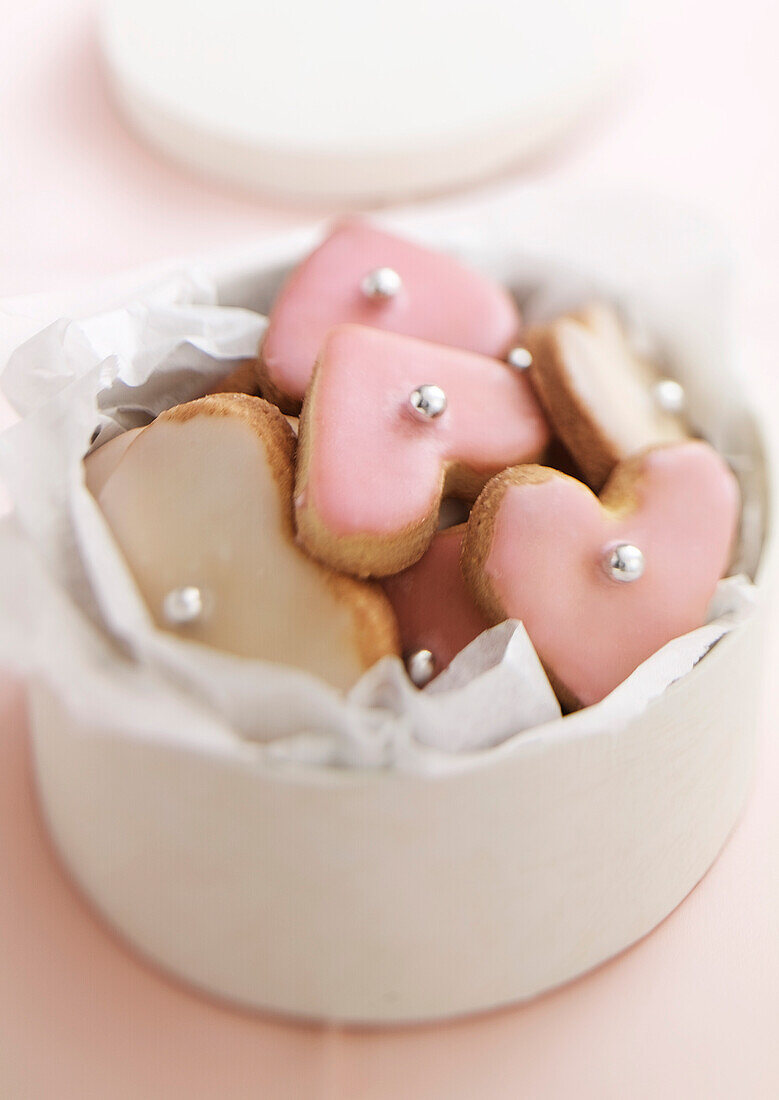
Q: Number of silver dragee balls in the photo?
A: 7